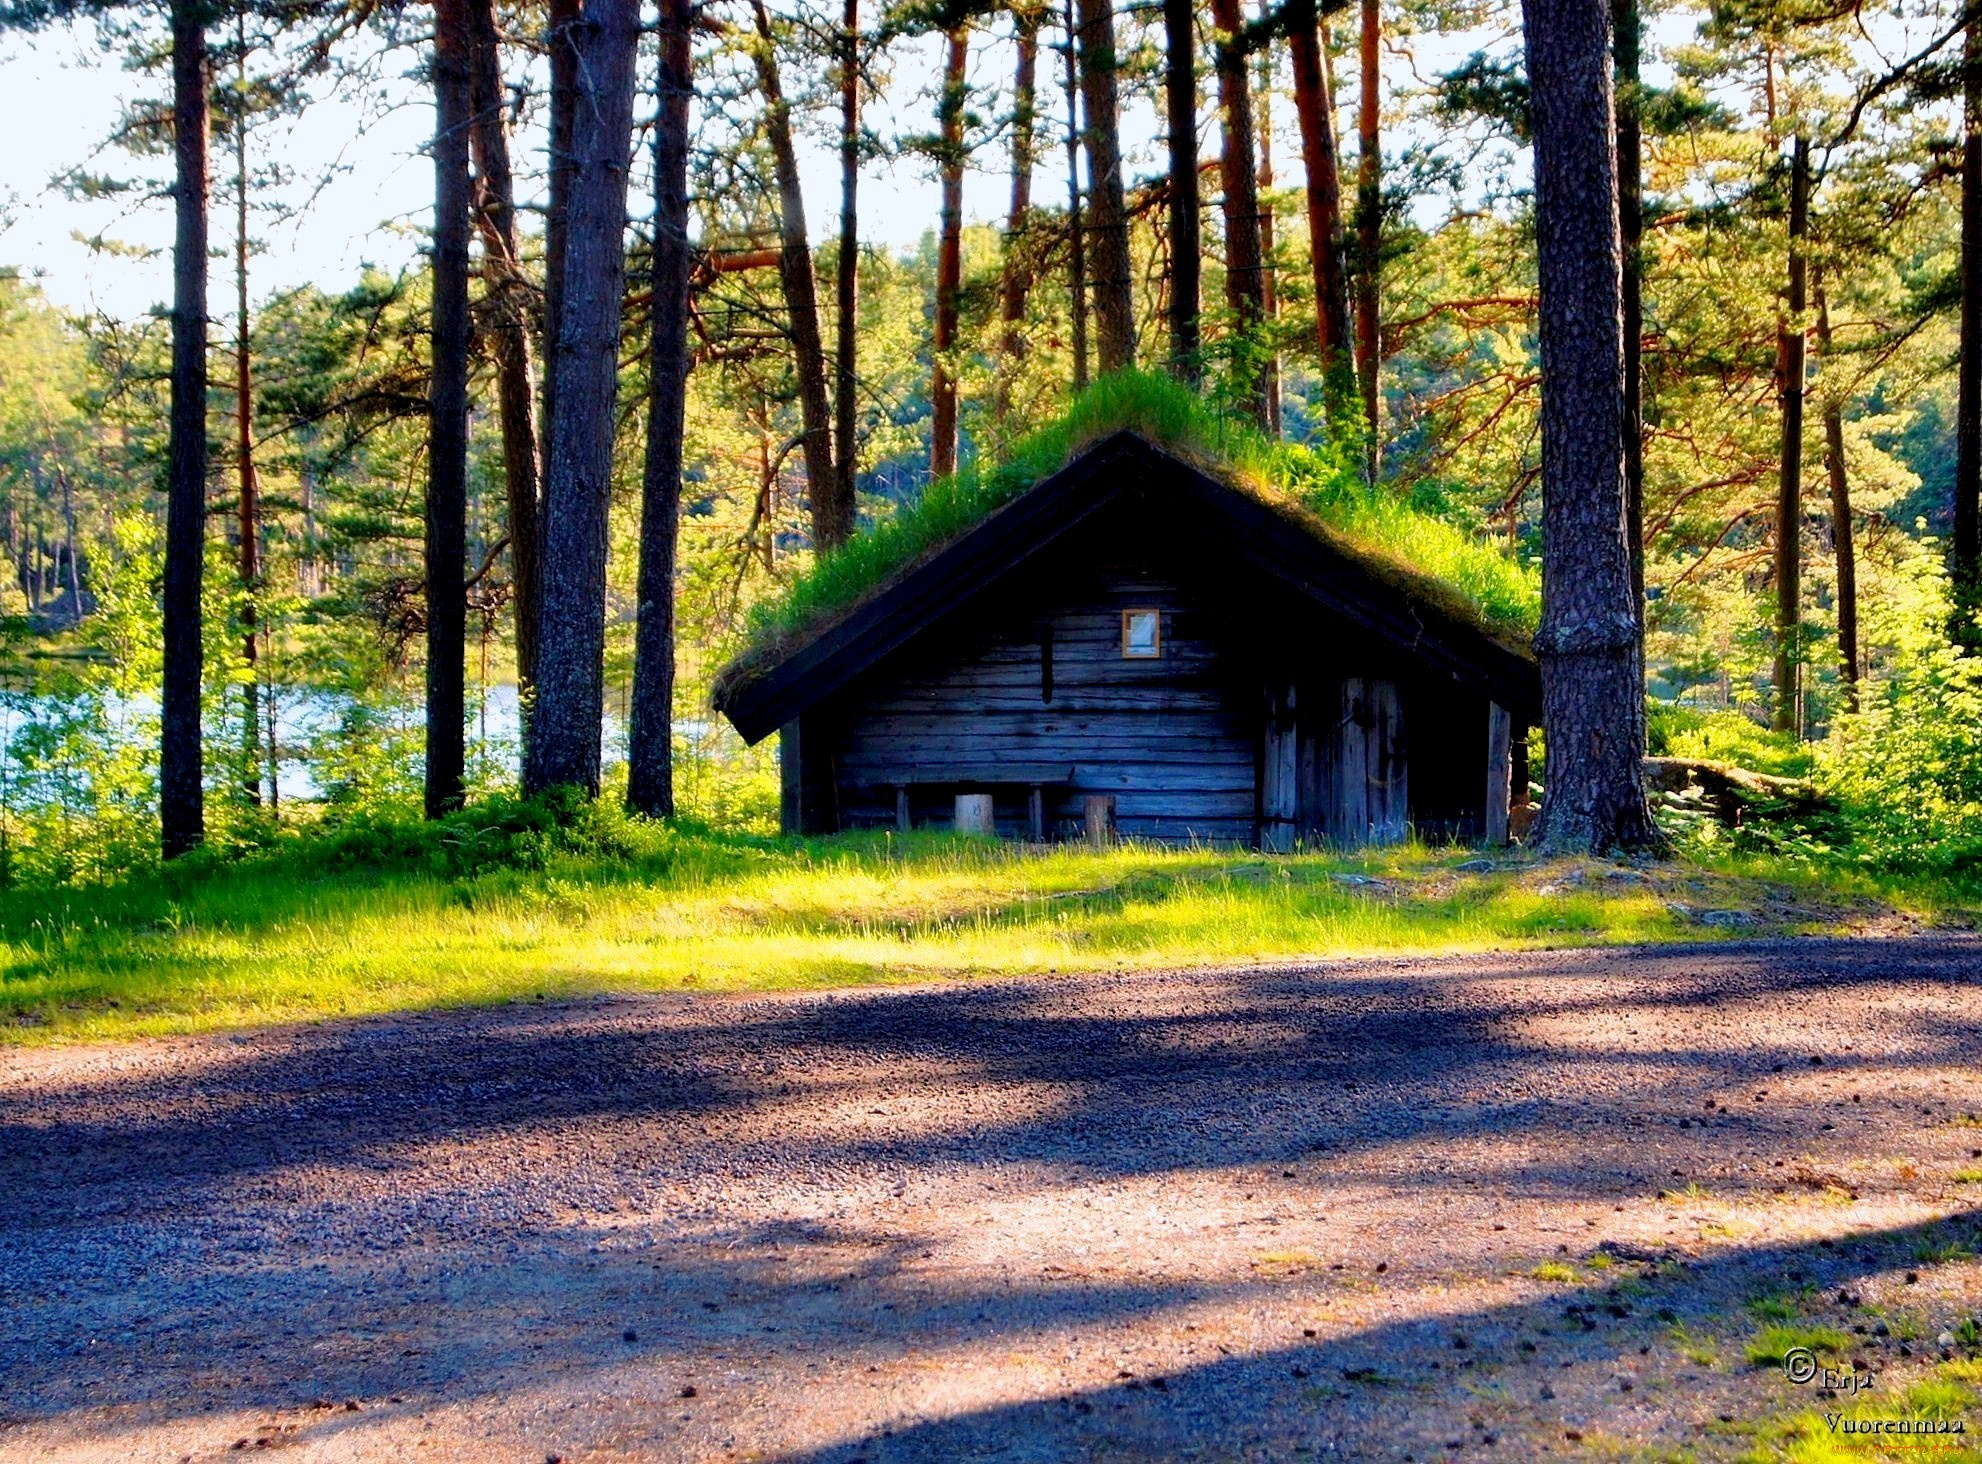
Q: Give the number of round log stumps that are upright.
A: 2